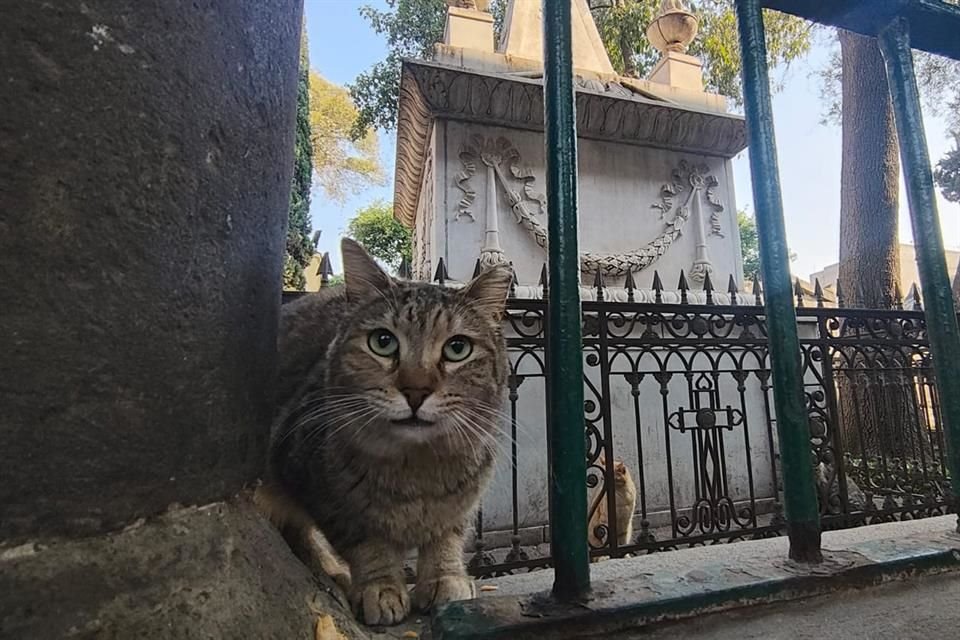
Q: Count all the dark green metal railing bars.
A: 3